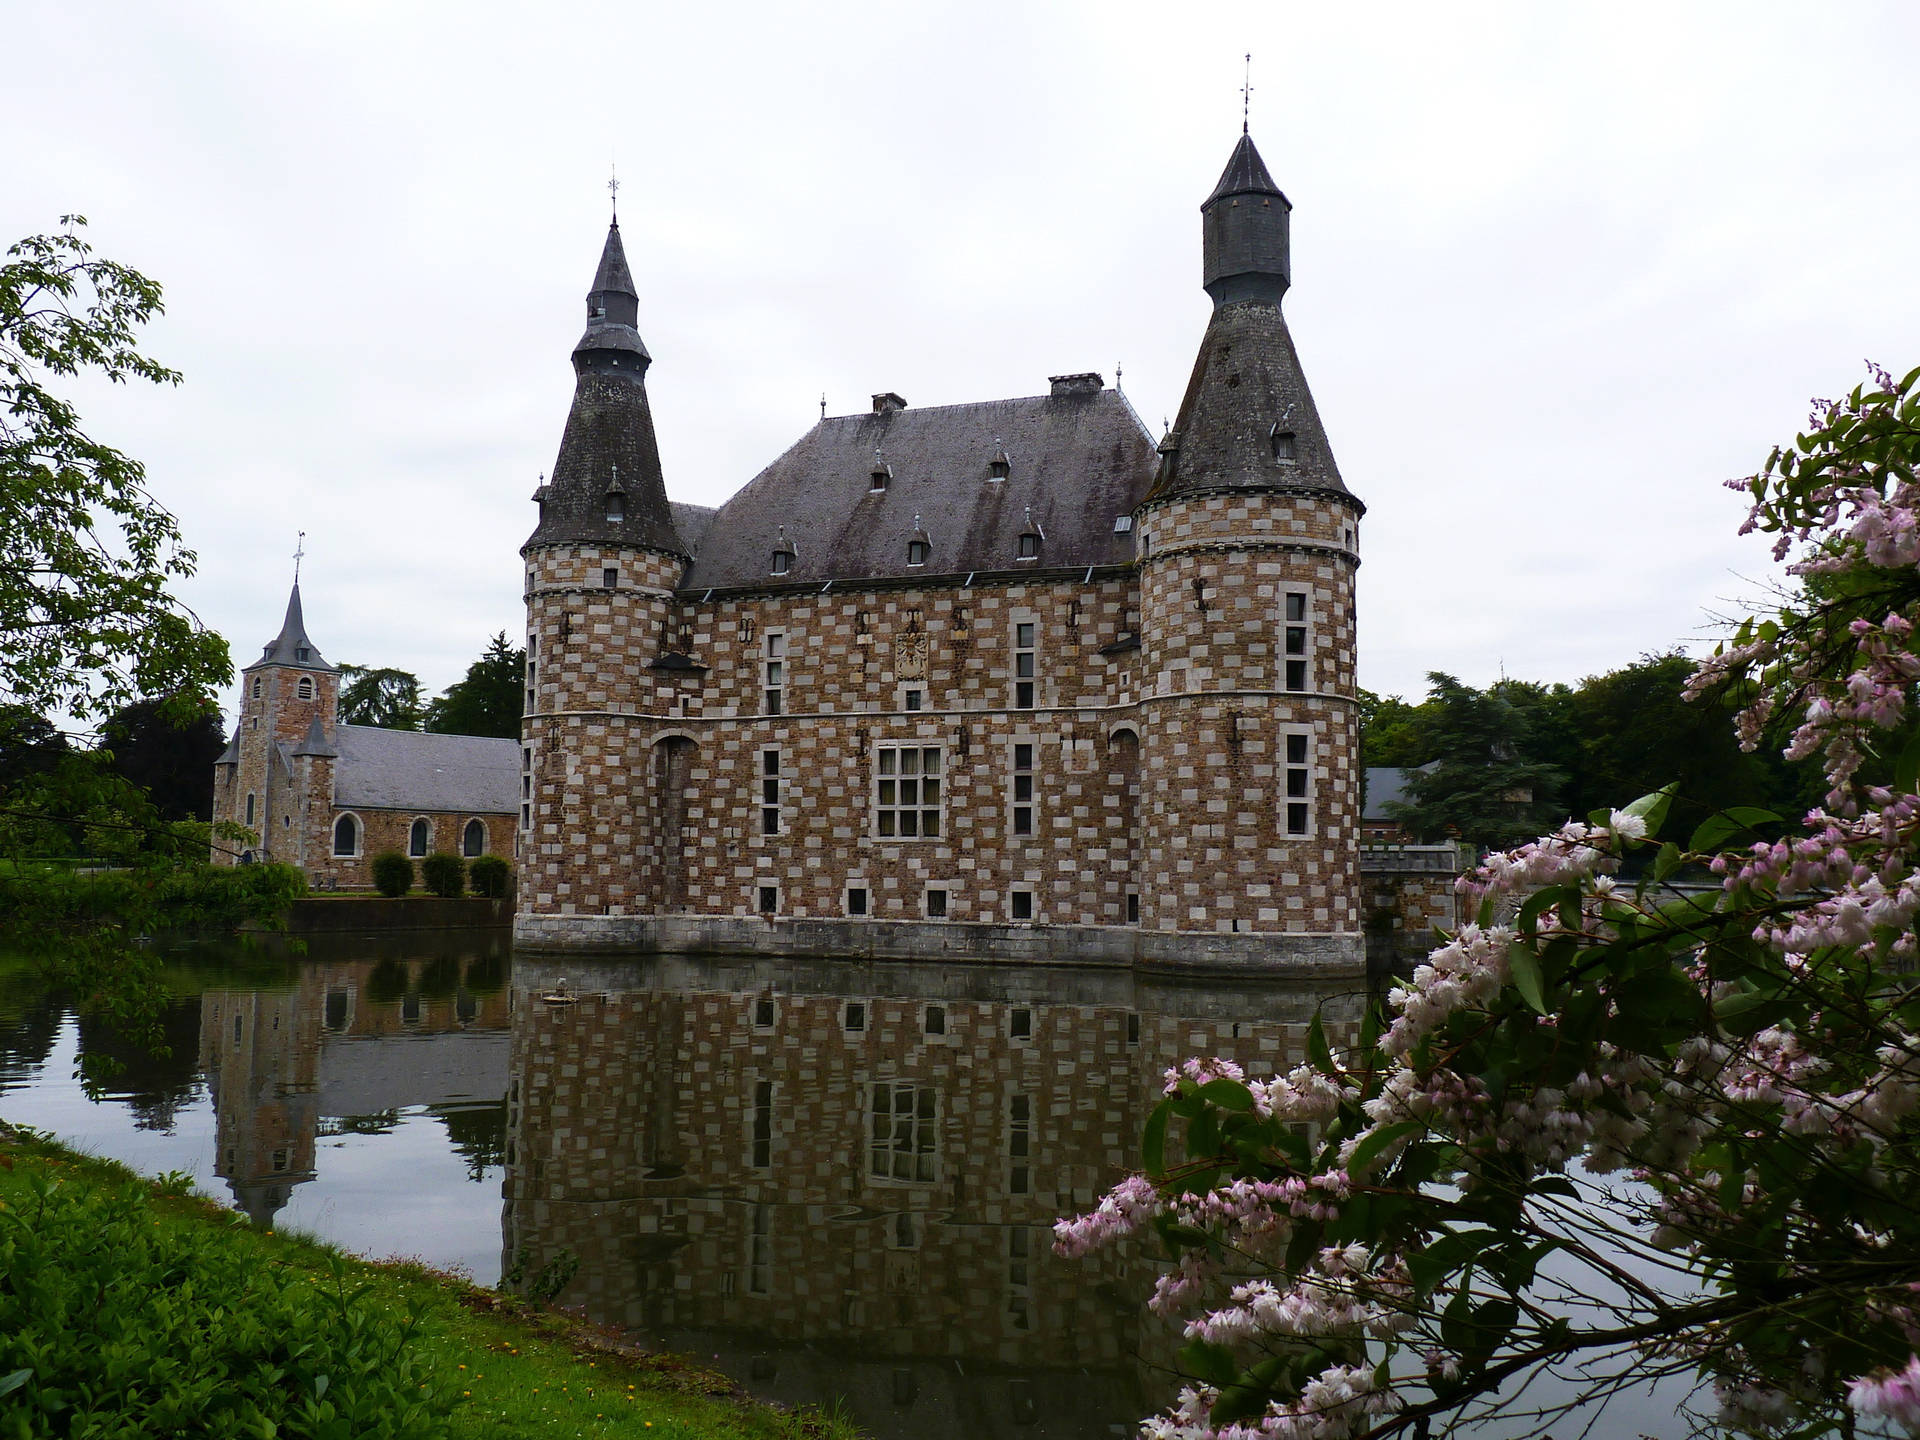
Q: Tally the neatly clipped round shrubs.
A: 3